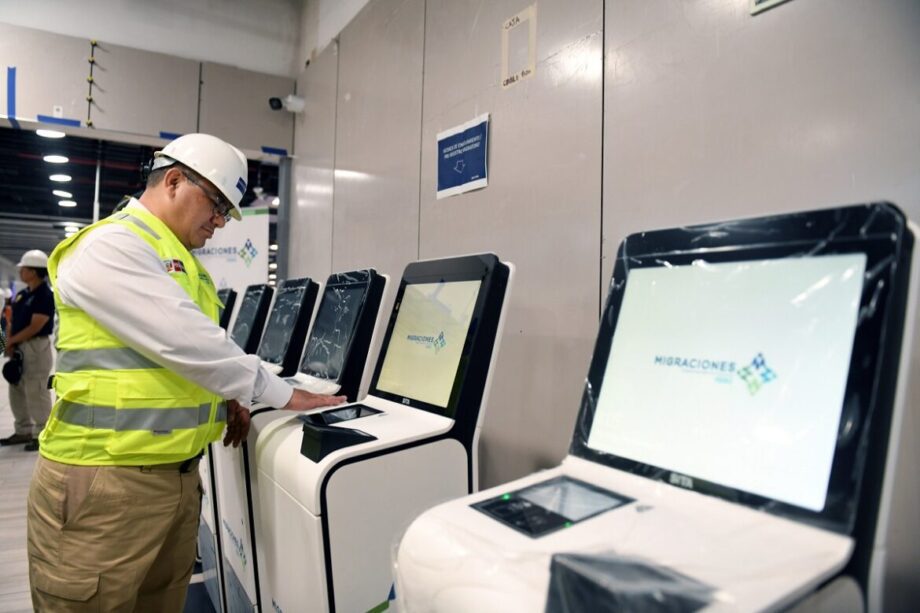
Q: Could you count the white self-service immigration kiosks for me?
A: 6